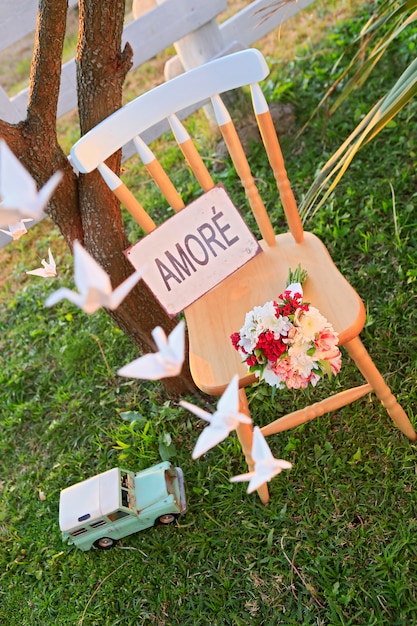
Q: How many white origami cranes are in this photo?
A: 7